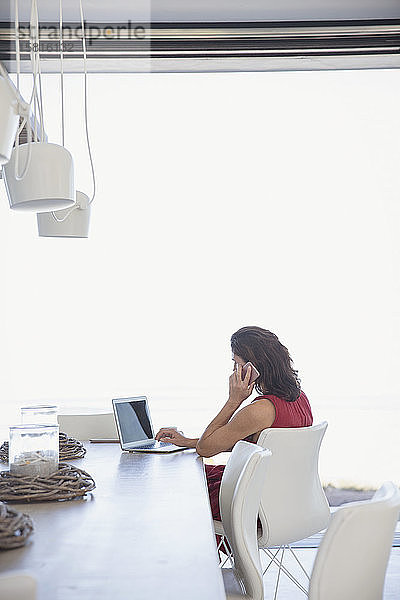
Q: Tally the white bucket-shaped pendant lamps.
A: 3